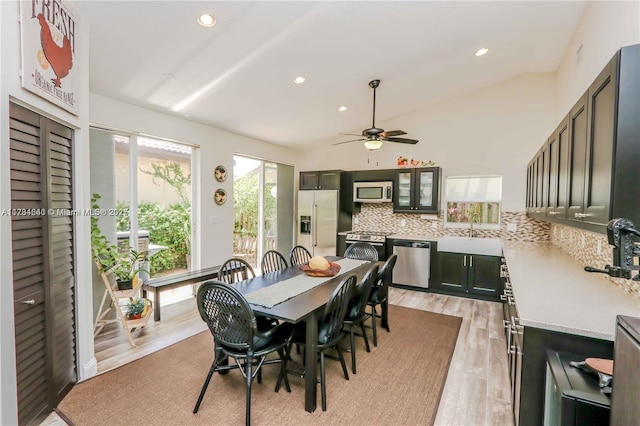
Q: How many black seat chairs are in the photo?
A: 8